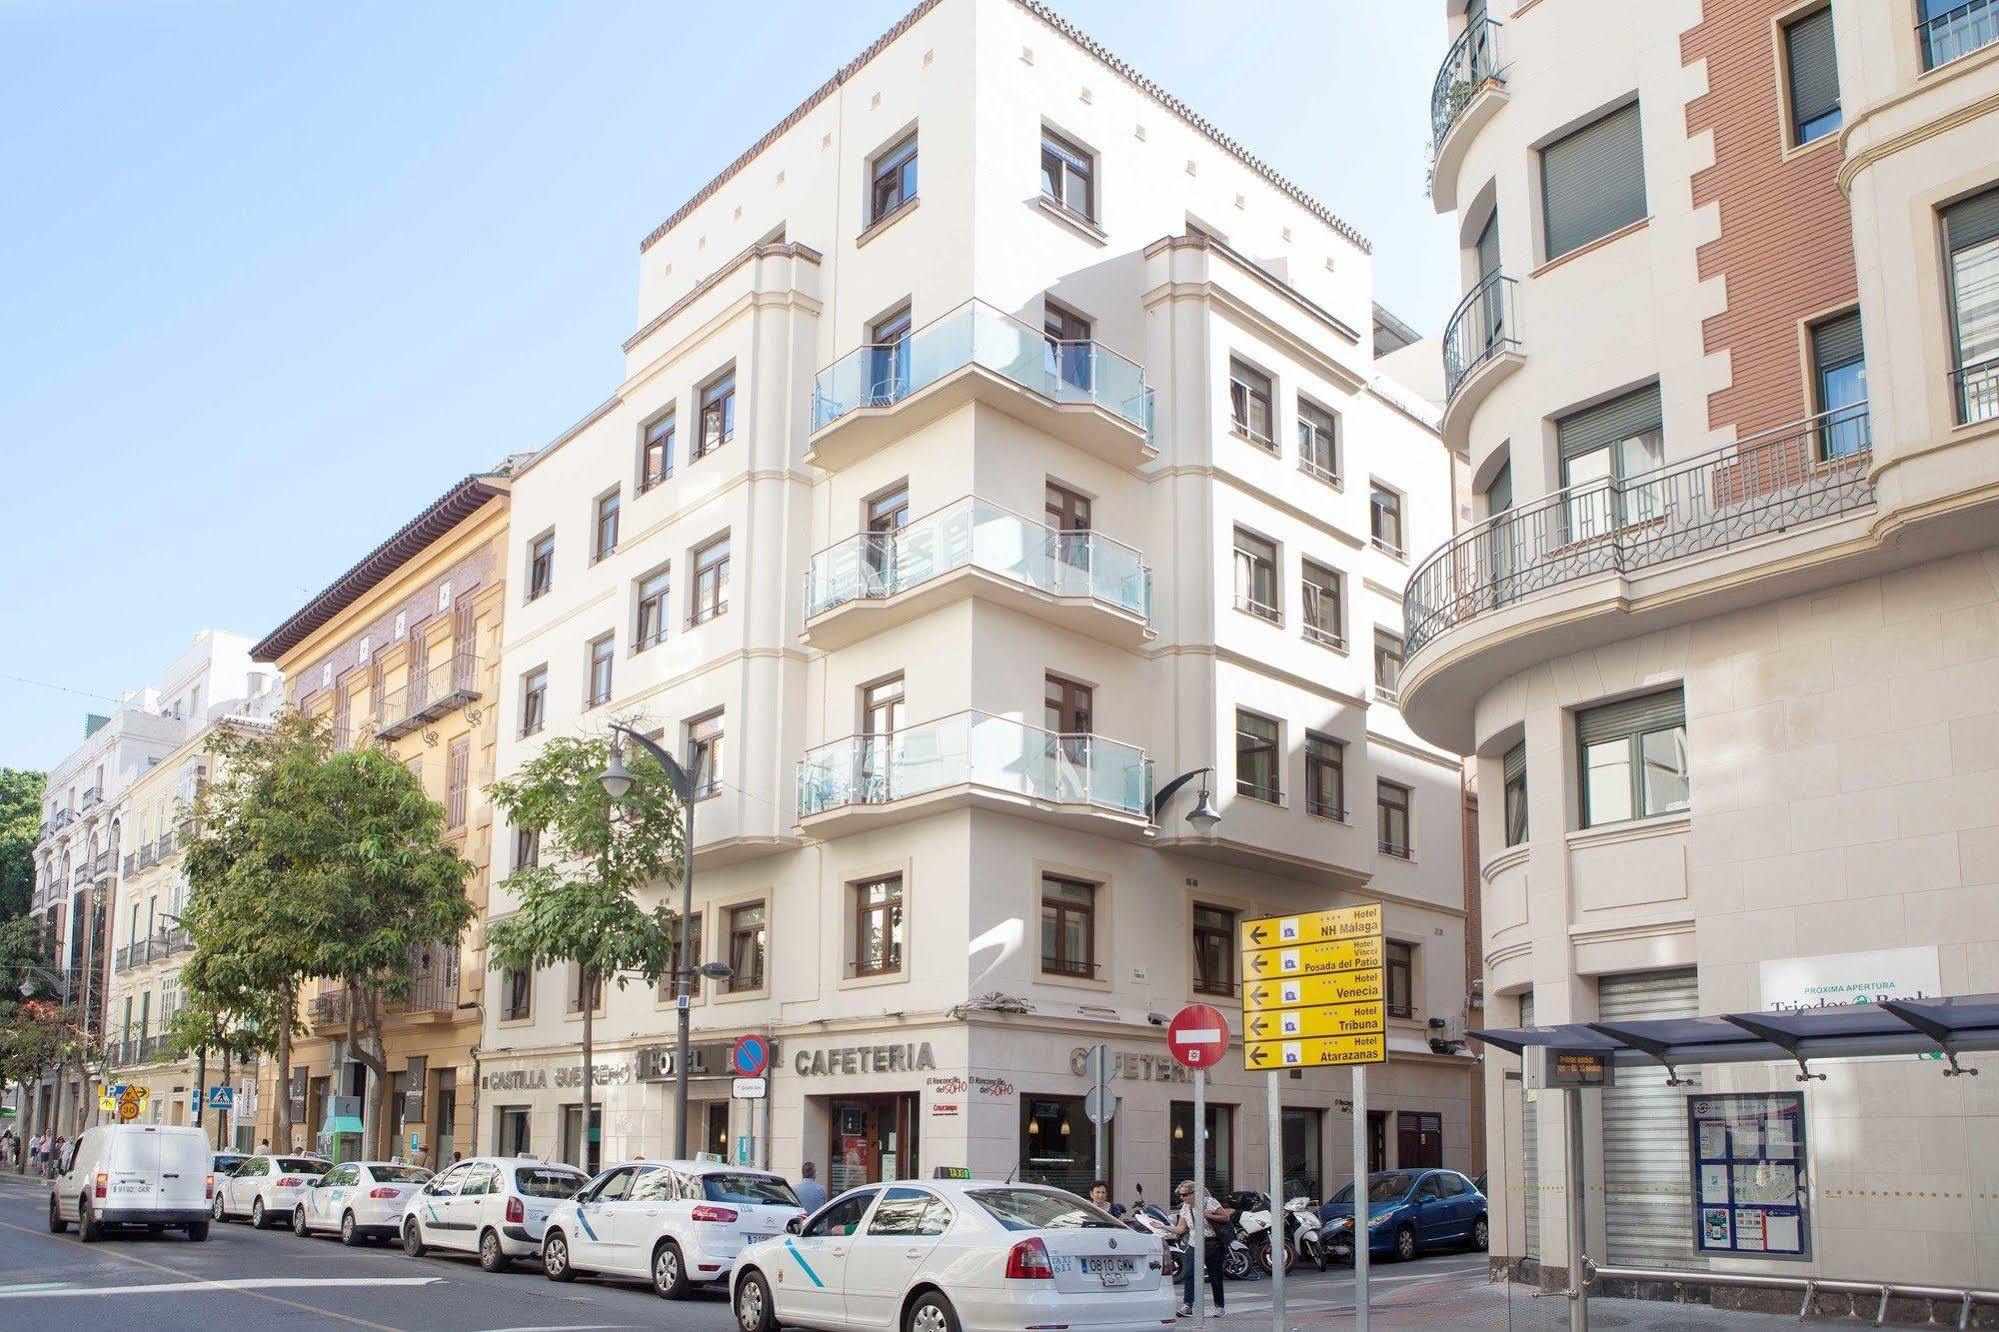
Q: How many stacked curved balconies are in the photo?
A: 3